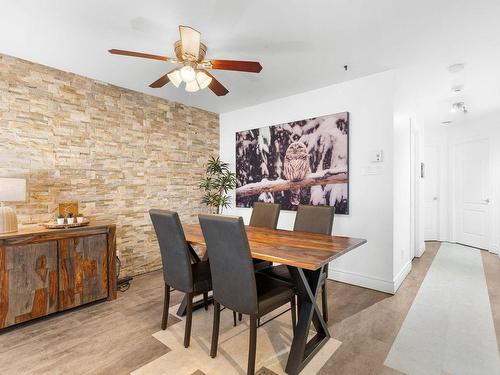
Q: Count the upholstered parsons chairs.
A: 4